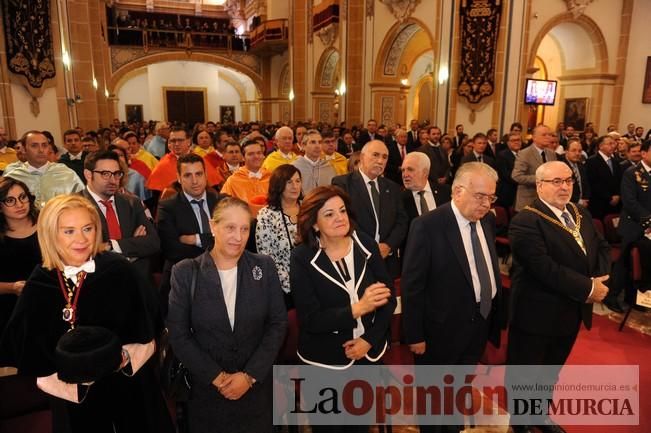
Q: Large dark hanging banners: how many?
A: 2